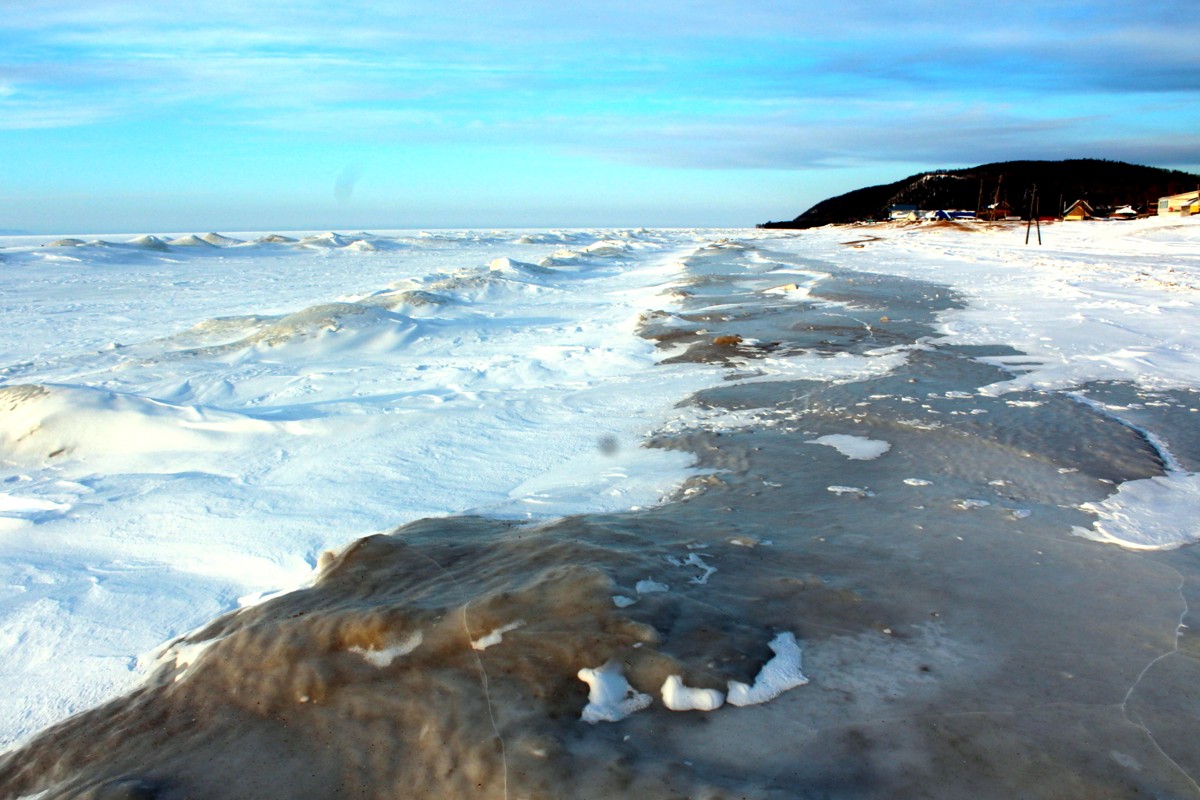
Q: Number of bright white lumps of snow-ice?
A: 3